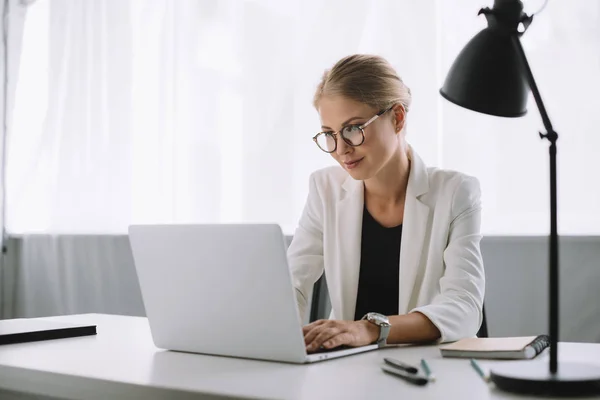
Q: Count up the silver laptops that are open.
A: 1